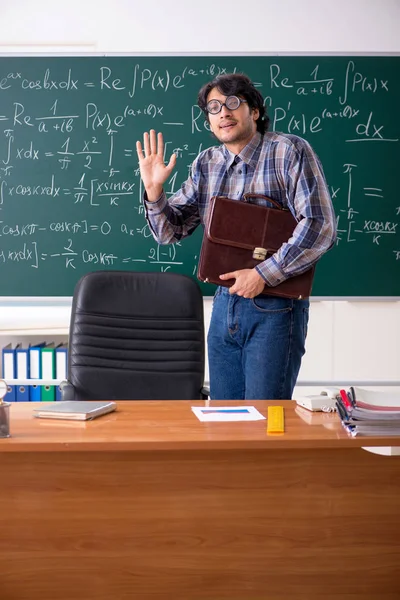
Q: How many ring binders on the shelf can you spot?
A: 5